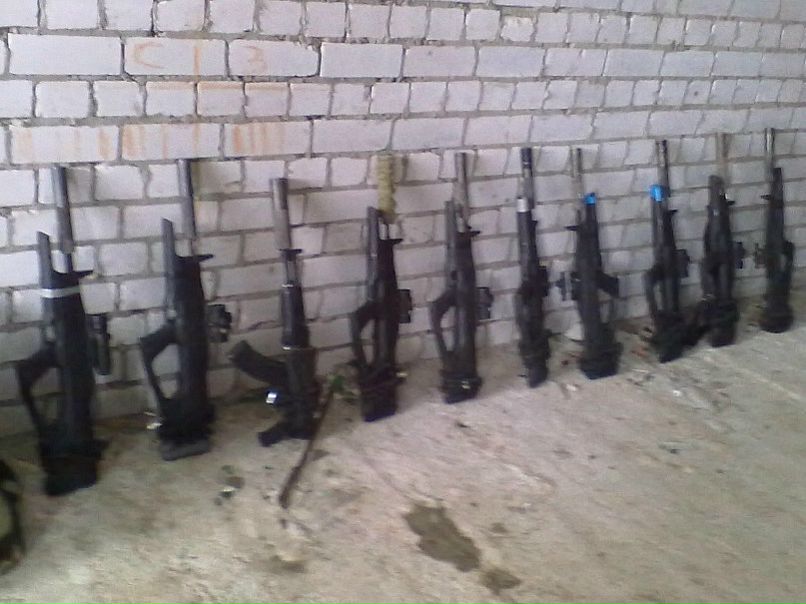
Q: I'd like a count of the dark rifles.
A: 10